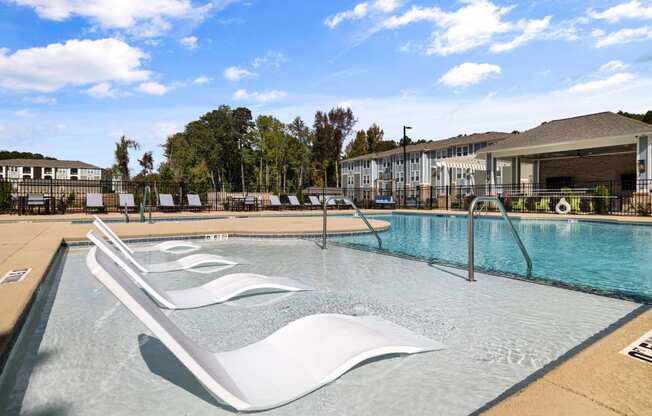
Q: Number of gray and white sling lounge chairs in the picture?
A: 9